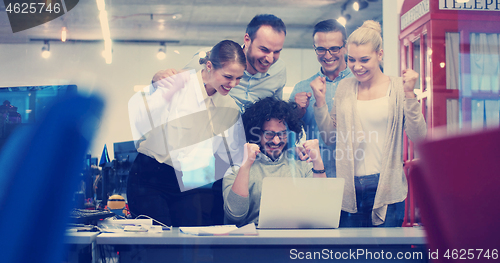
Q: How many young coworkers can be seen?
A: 5